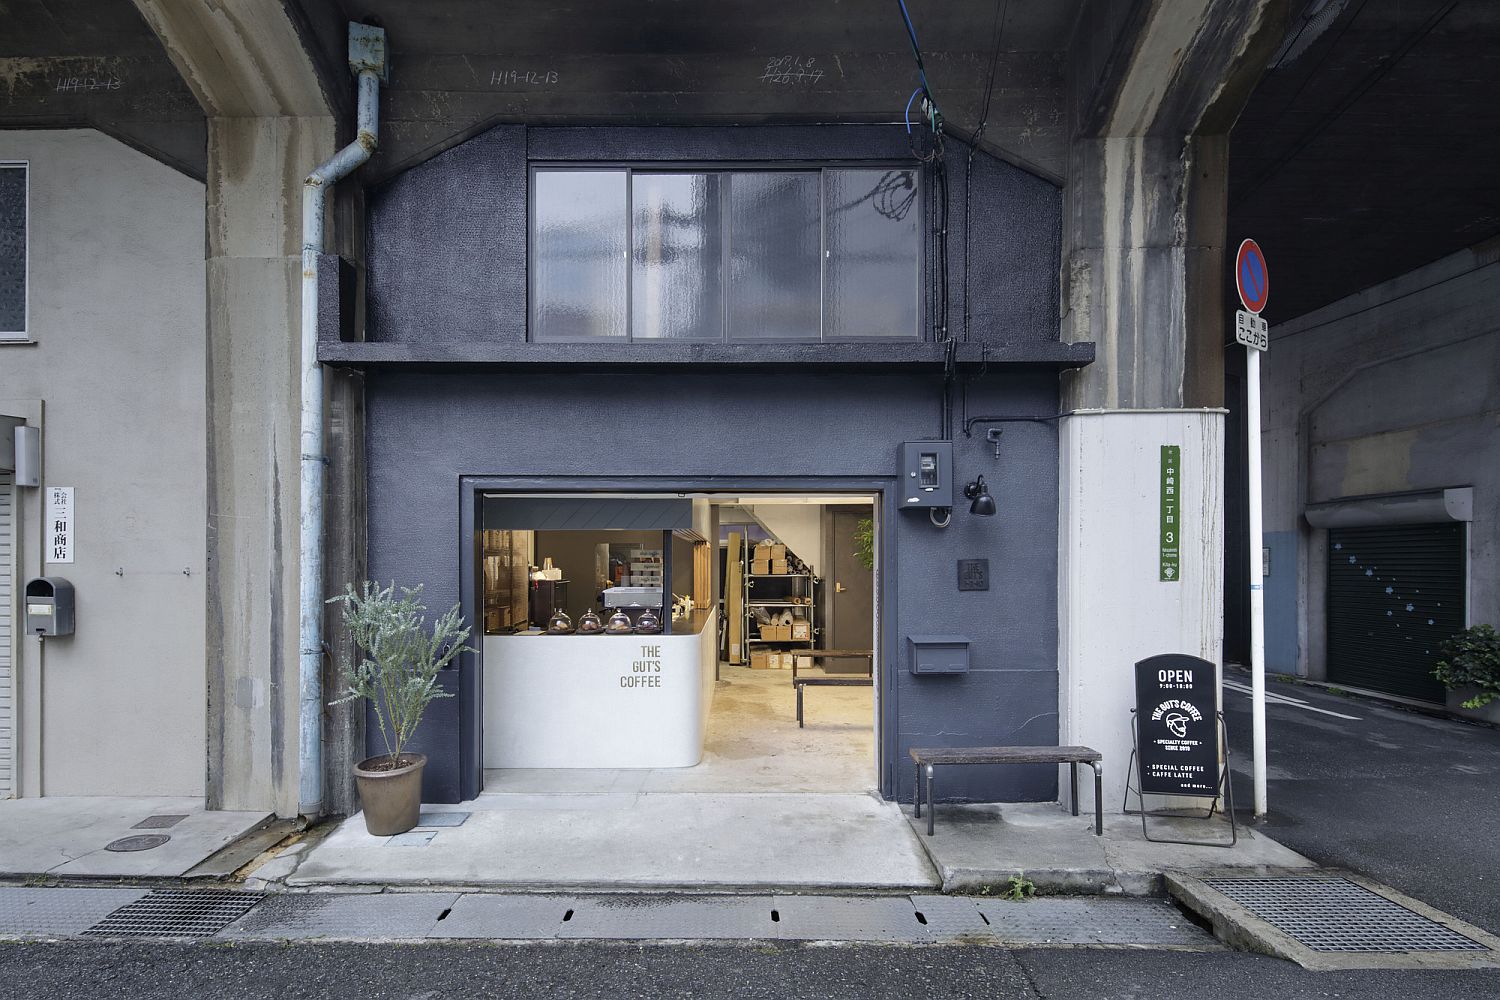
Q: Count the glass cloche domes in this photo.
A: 4